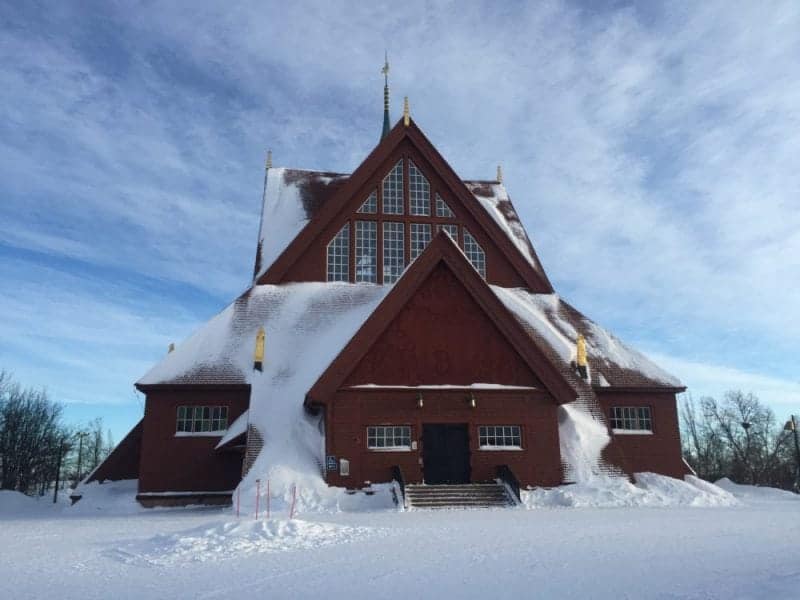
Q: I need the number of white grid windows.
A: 14